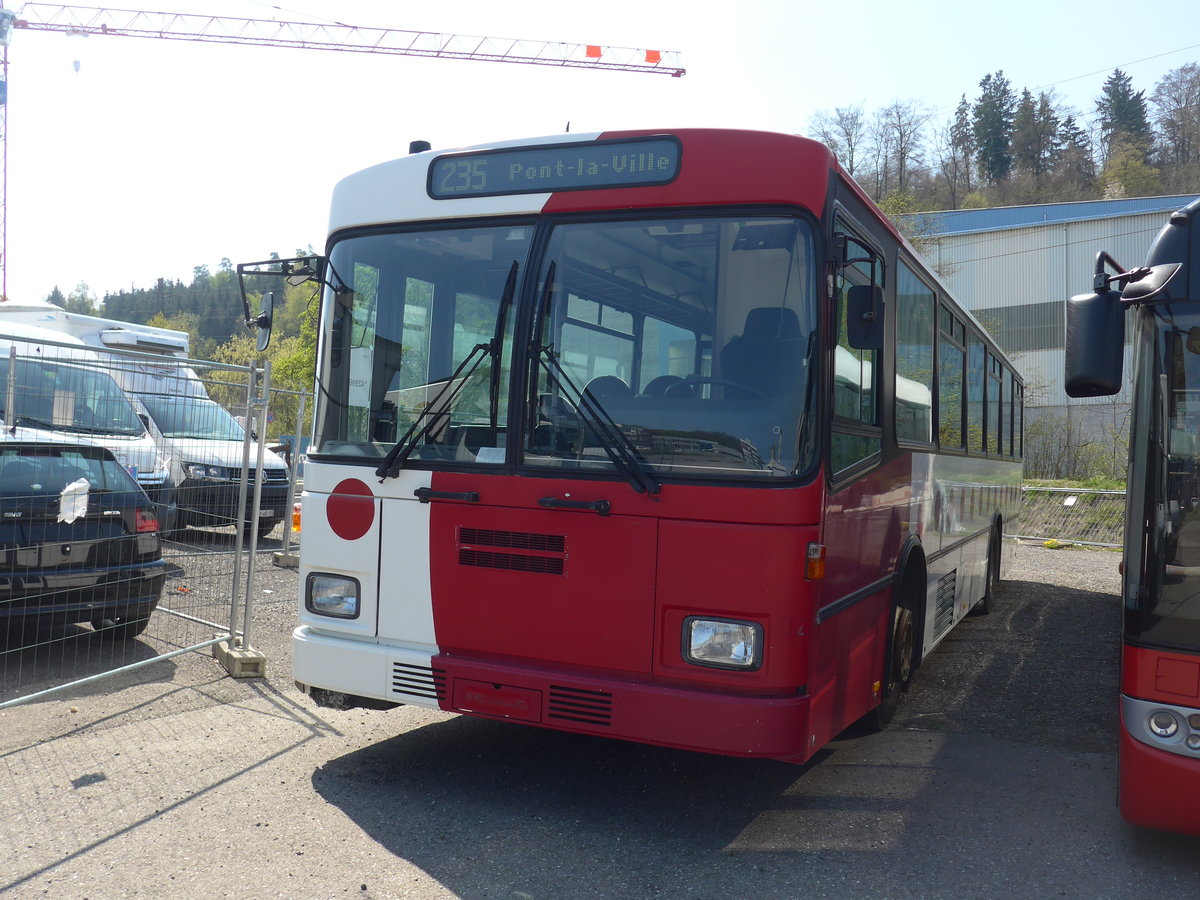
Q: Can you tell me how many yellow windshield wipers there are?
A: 0